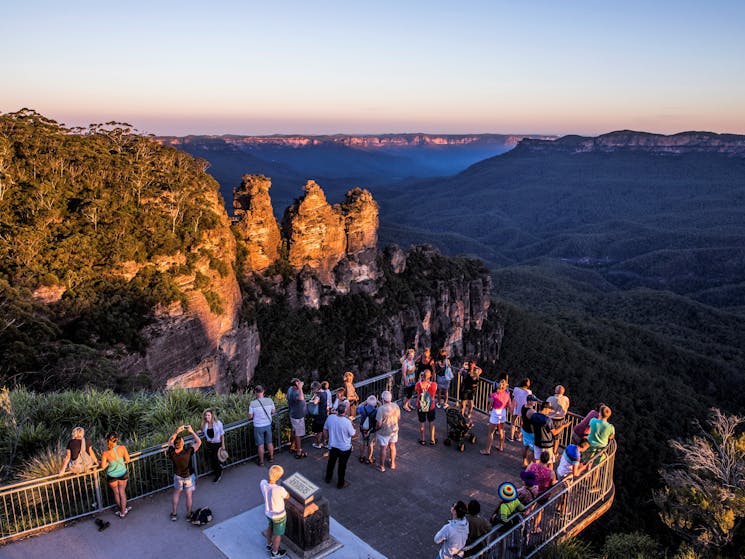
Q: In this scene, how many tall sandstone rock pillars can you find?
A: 3